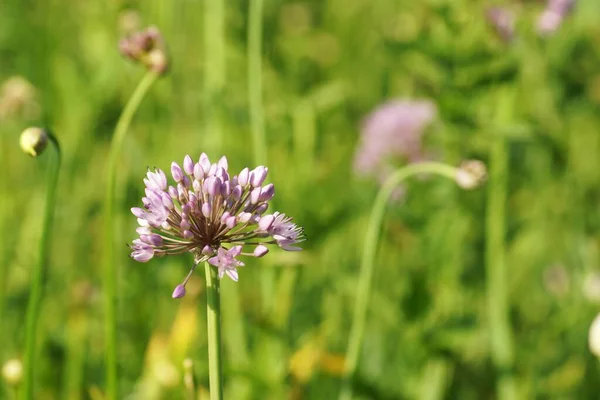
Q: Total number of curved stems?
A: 3